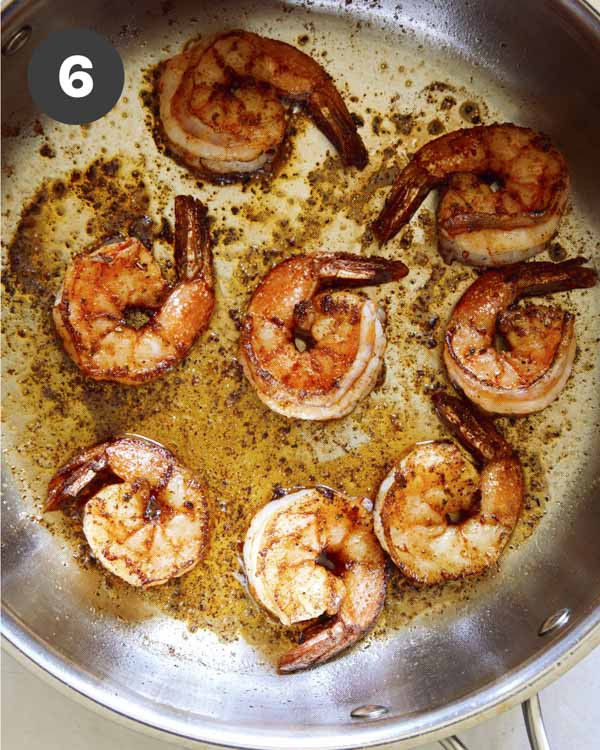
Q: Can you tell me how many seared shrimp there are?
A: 8